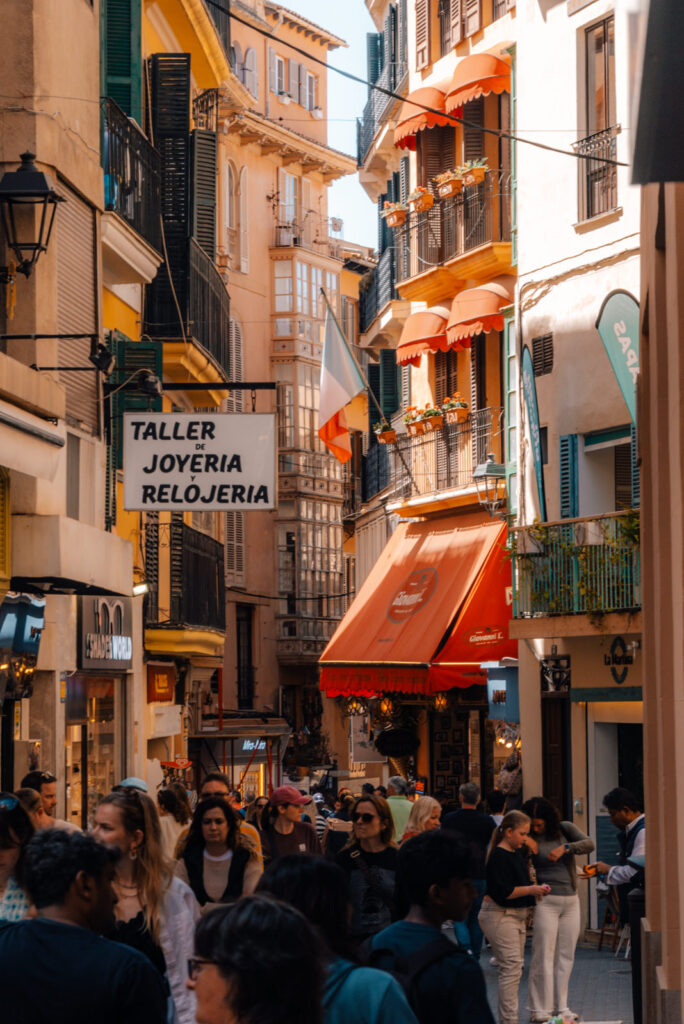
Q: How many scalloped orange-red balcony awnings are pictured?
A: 4